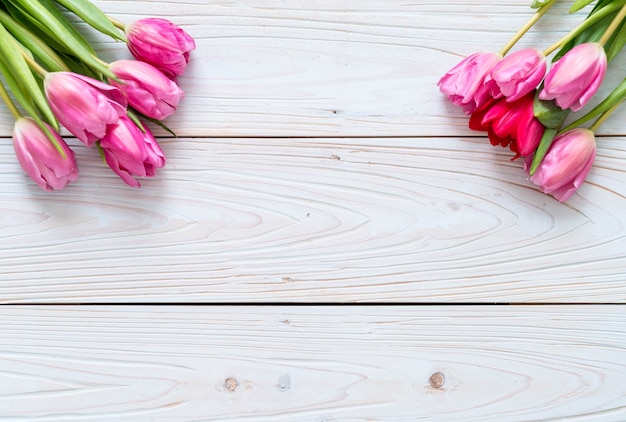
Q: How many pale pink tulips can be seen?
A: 9